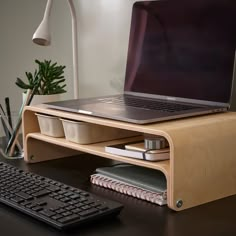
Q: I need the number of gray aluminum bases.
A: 1